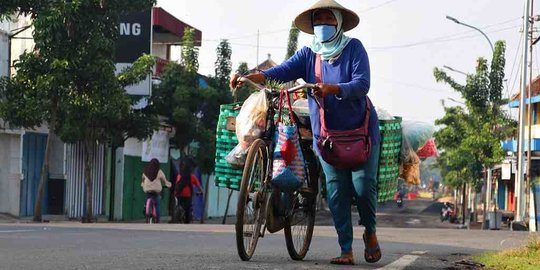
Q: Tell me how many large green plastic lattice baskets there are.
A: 2